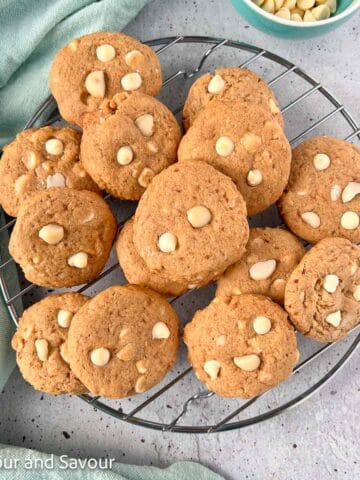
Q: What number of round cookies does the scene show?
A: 14